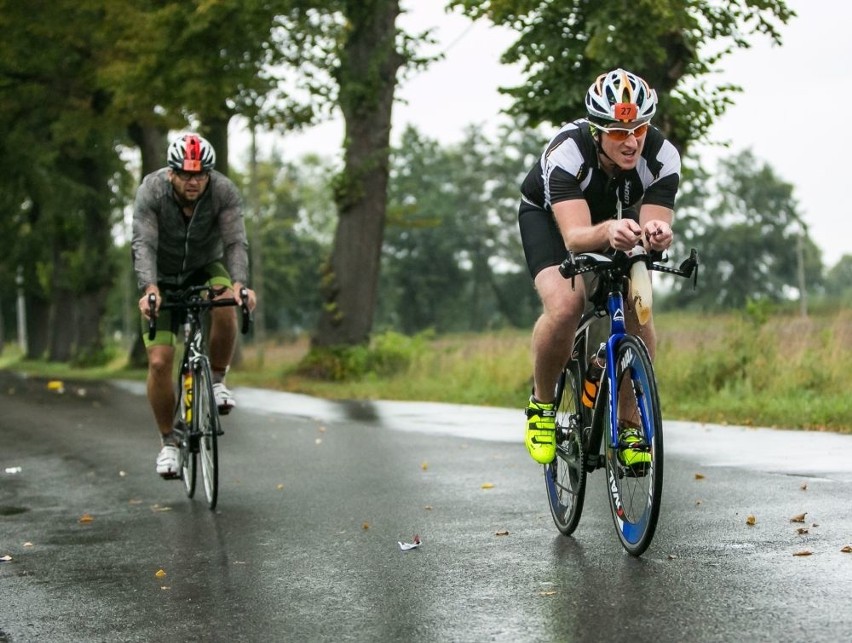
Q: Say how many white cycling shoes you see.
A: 2